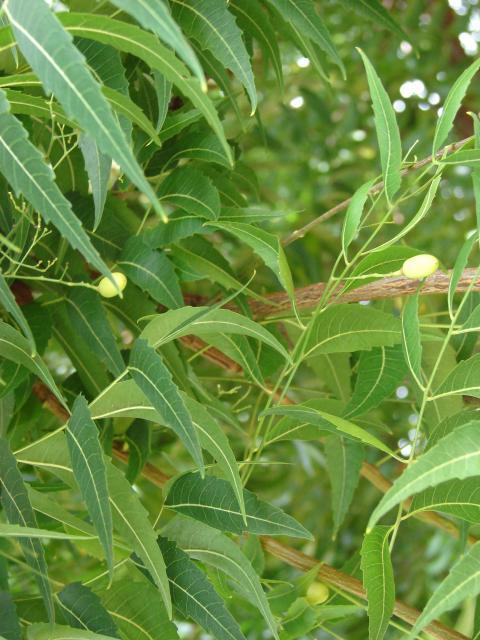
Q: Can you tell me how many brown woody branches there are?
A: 4